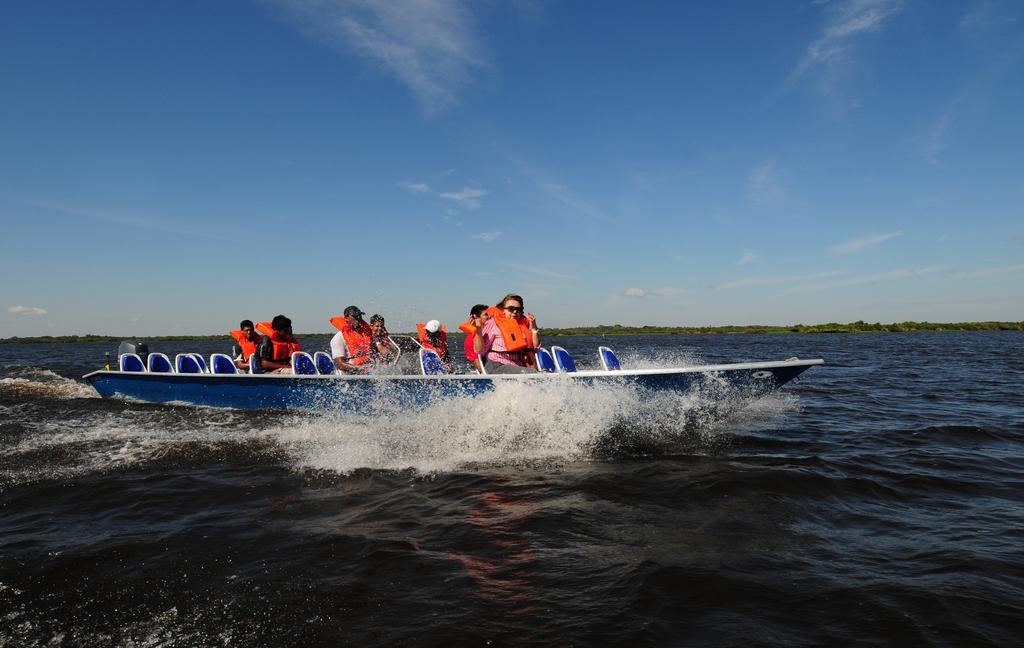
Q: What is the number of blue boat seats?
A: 12